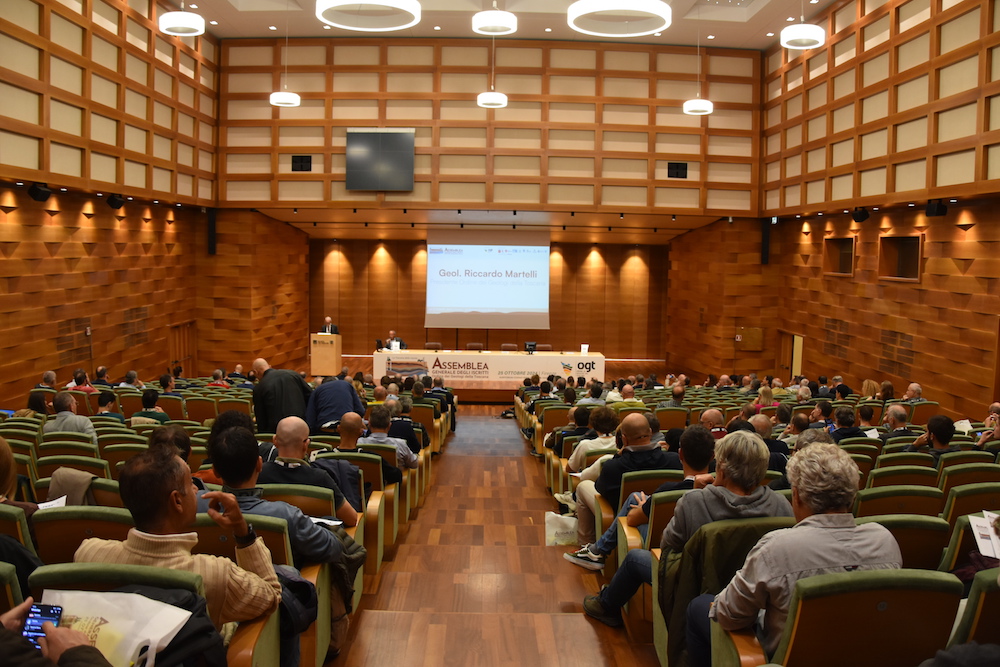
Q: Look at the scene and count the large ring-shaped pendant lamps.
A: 2